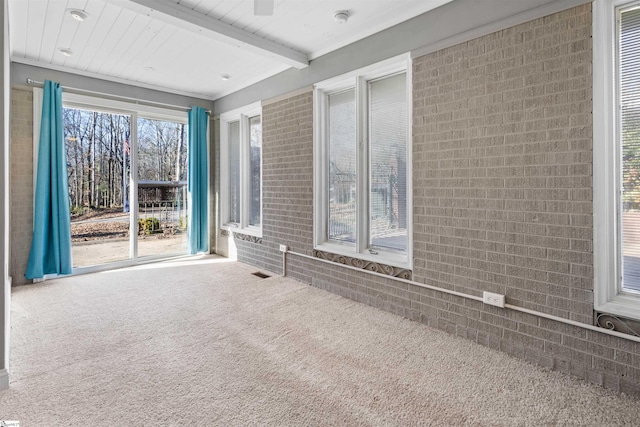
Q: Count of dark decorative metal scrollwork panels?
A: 3